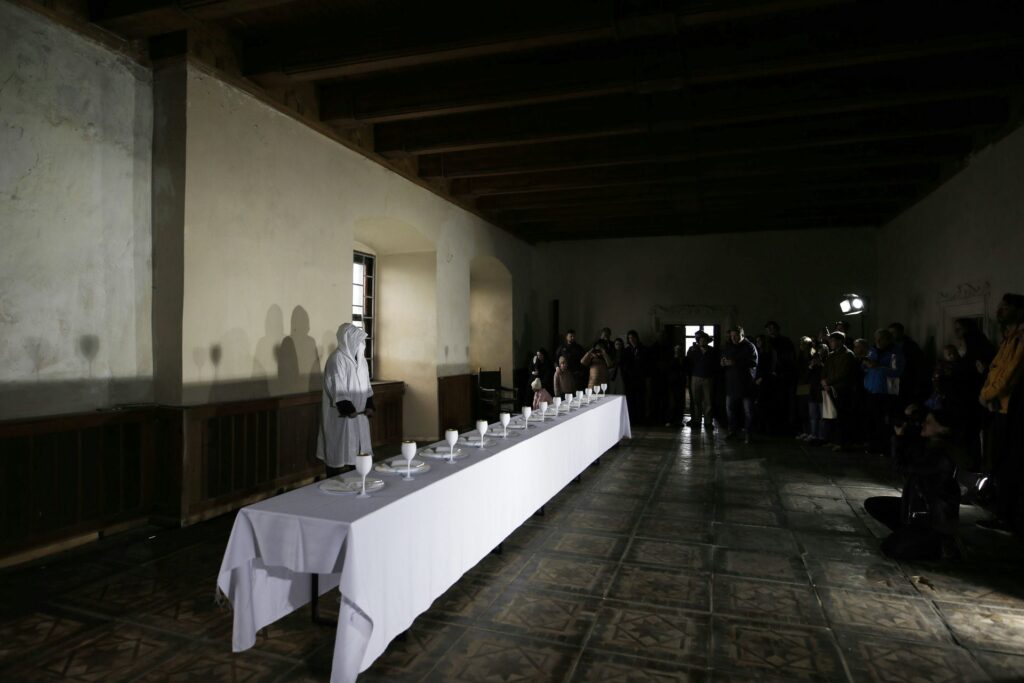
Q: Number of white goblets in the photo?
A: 13